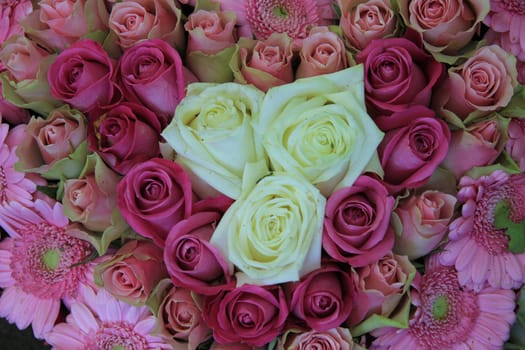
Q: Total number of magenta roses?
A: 10